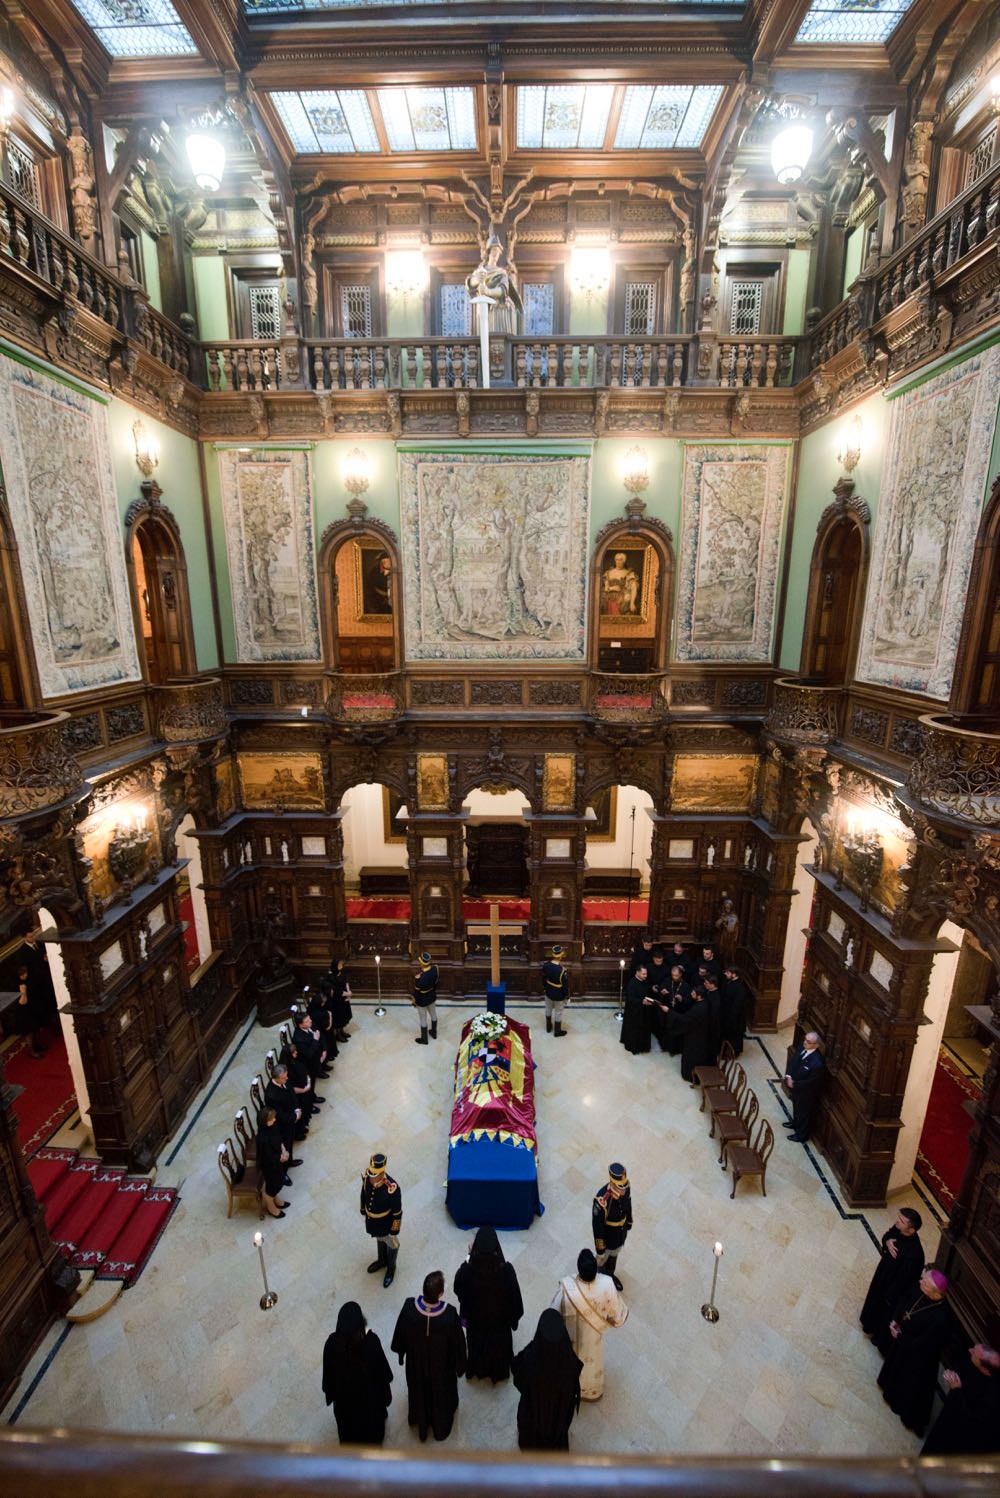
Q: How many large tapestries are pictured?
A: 5